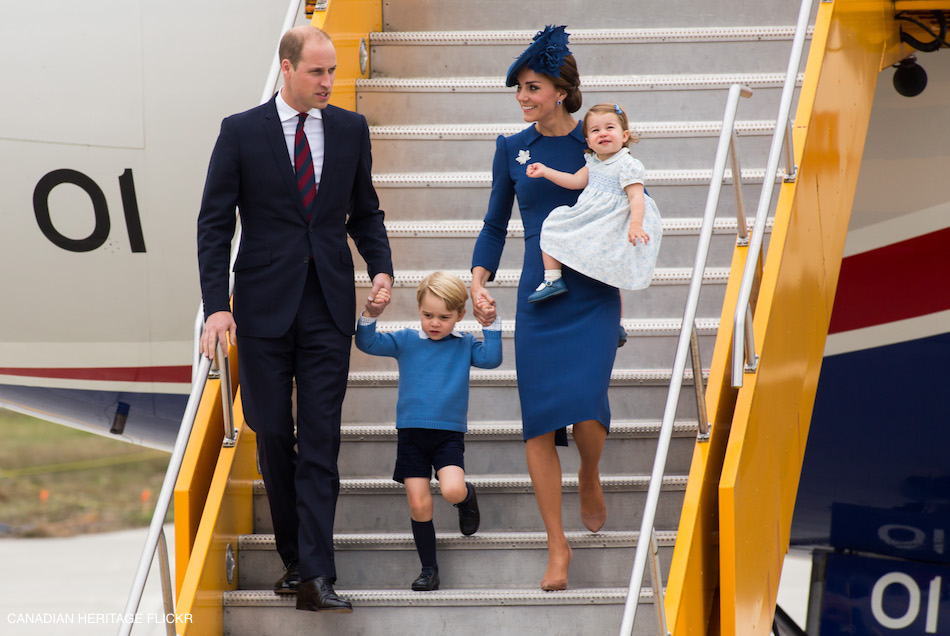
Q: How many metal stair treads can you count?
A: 12